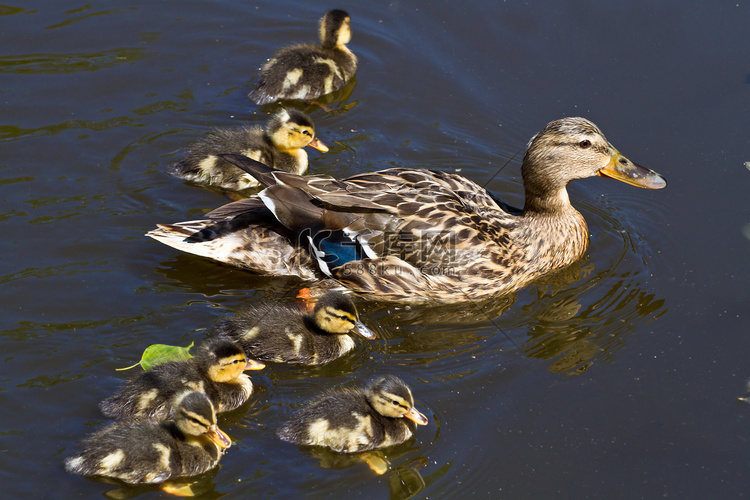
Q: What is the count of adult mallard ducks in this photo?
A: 1